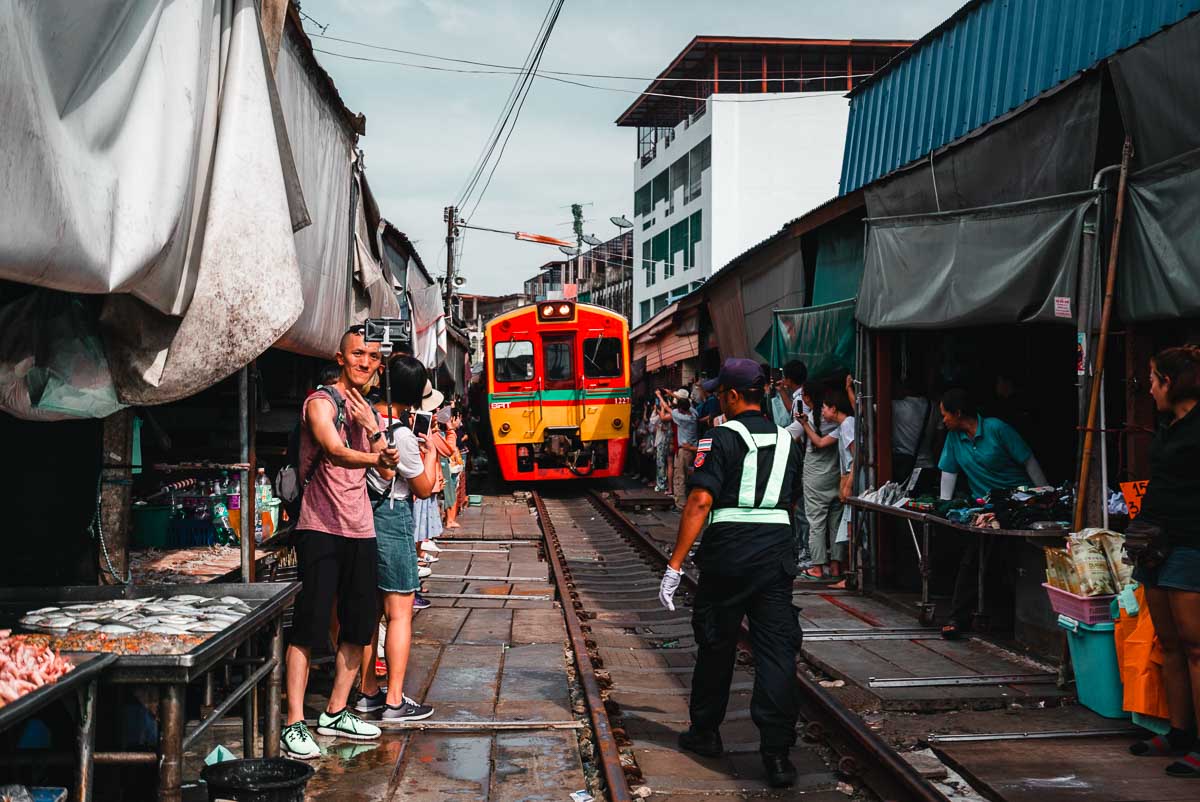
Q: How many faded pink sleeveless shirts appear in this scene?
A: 1